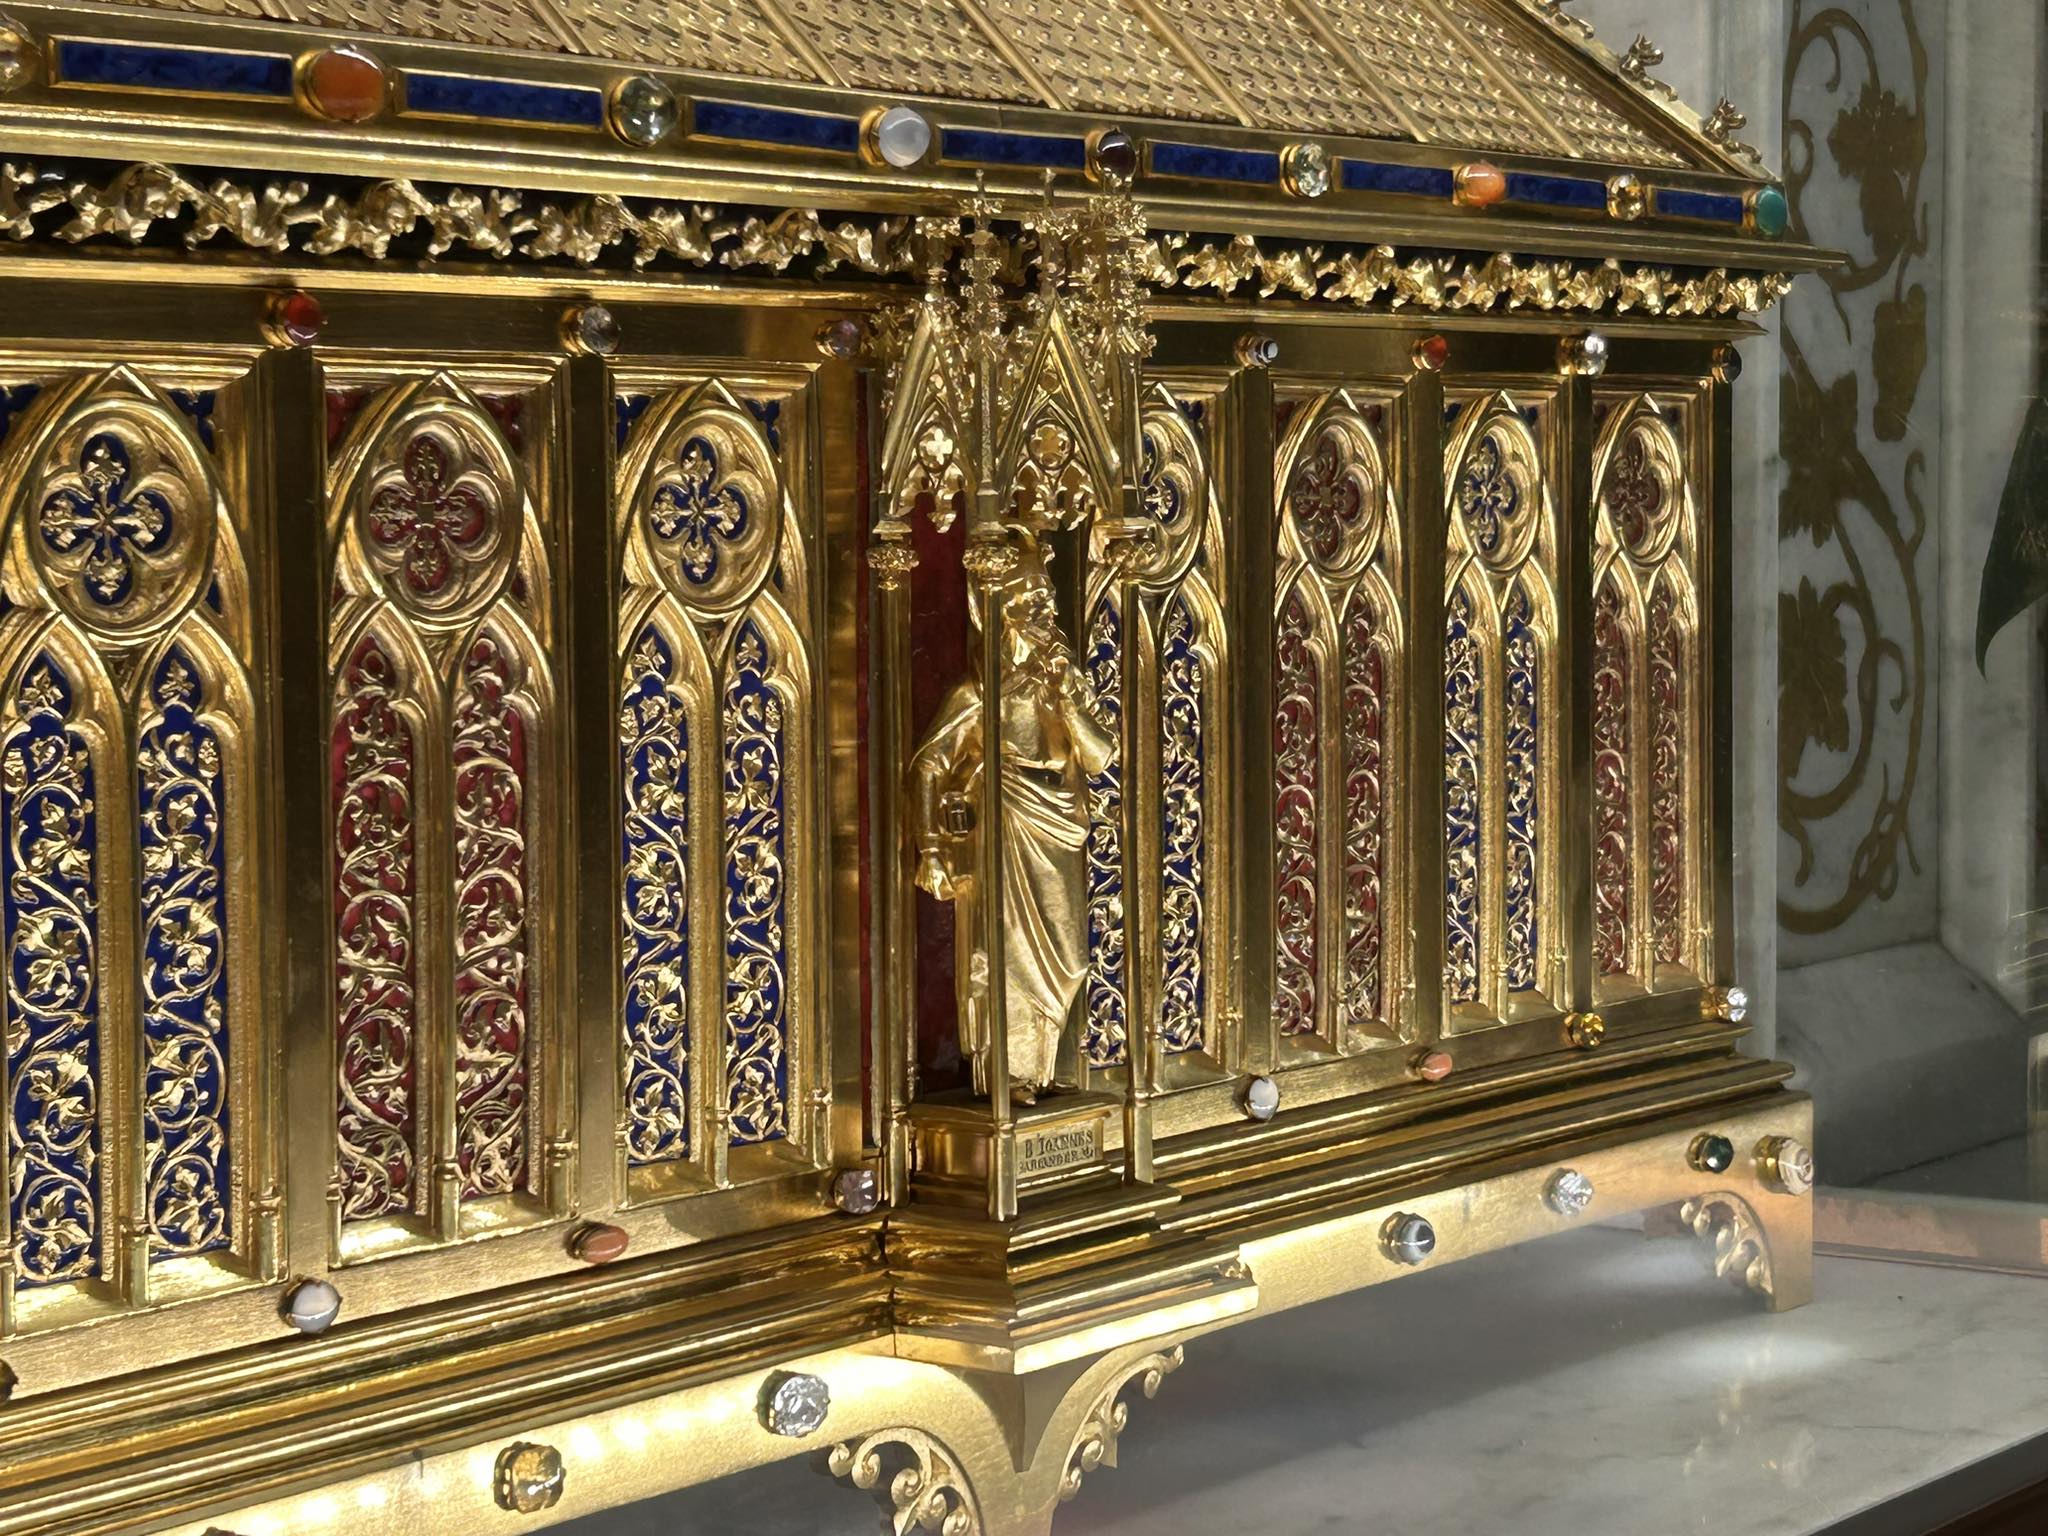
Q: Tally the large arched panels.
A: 7